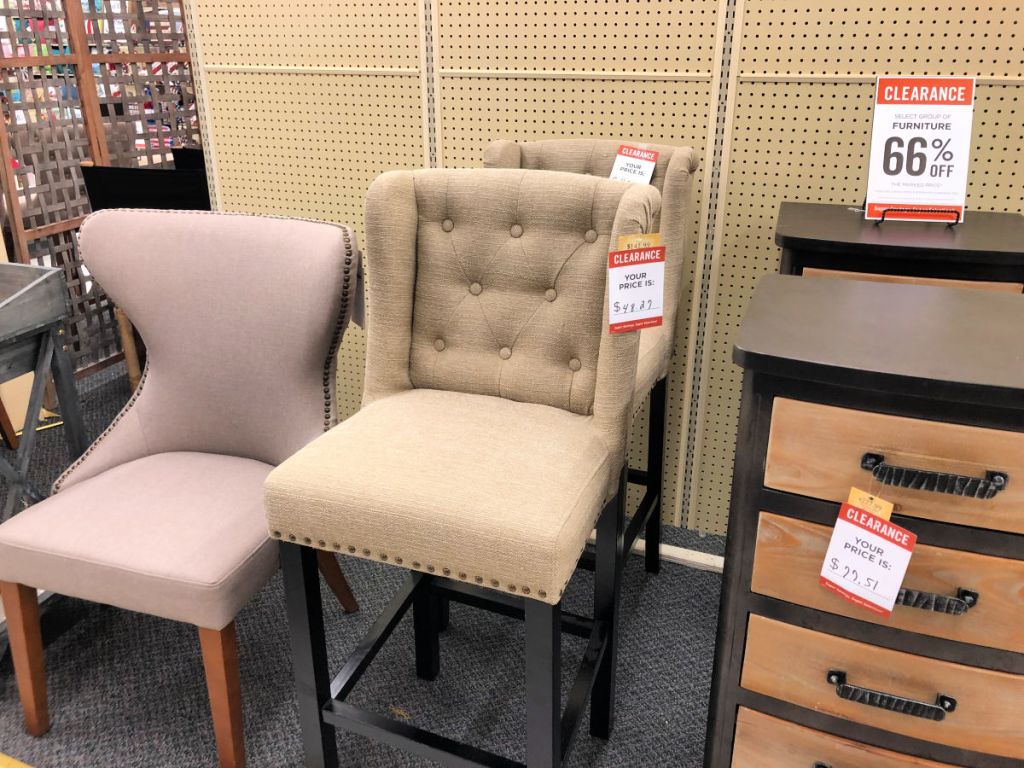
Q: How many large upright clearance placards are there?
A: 1